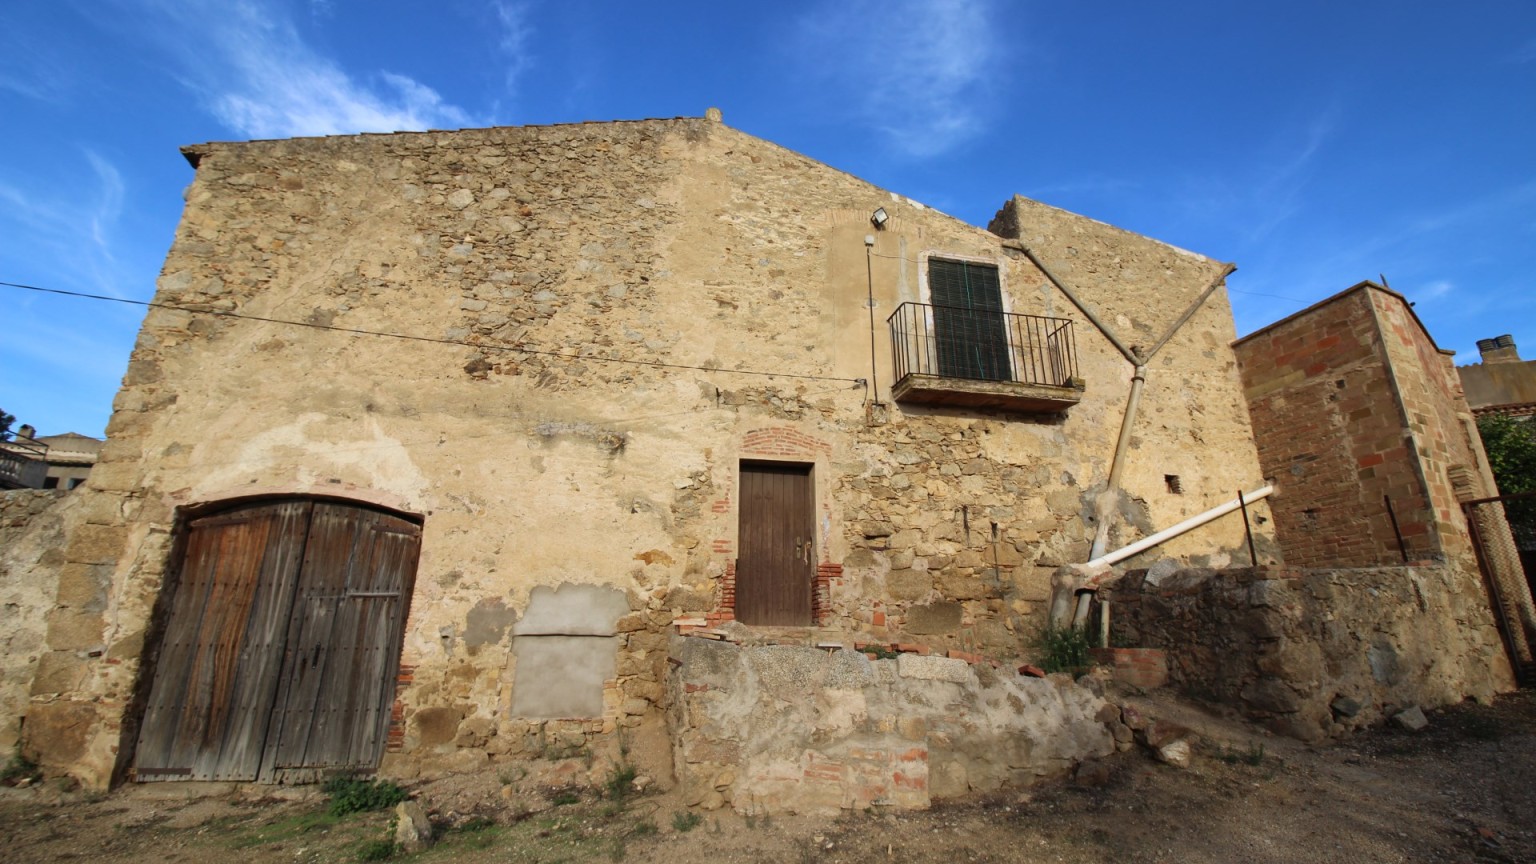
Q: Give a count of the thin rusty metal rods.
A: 2